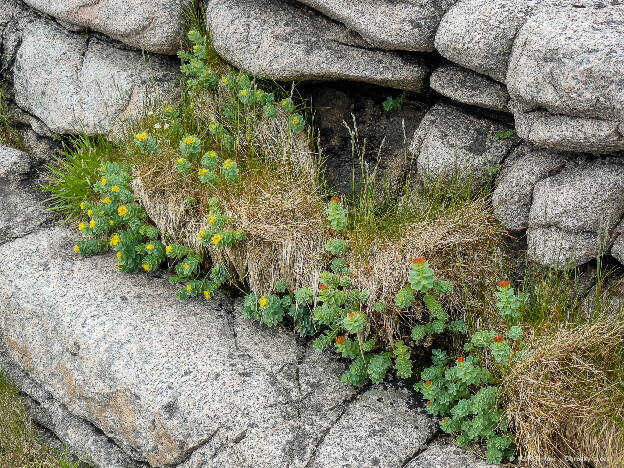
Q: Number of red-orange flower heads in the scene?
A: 11